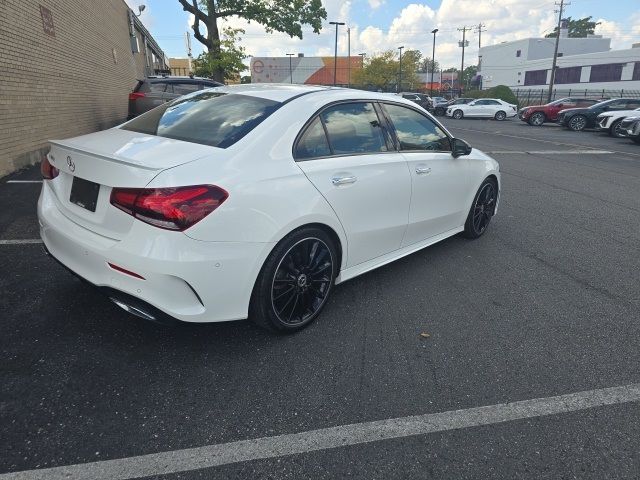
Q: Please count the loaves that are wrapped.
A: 0